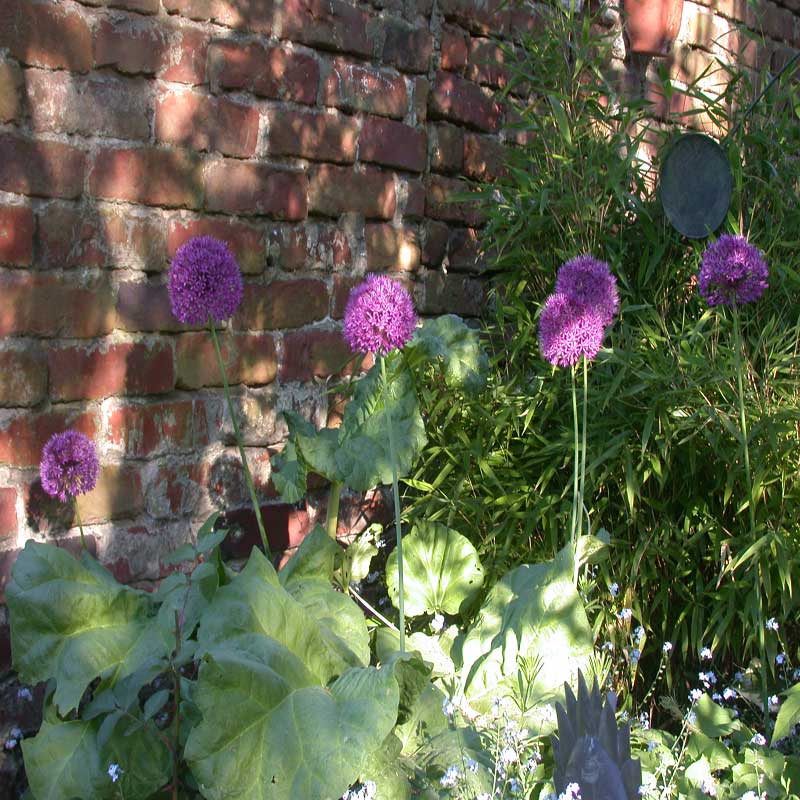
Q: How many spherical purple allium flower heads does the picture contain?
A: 6